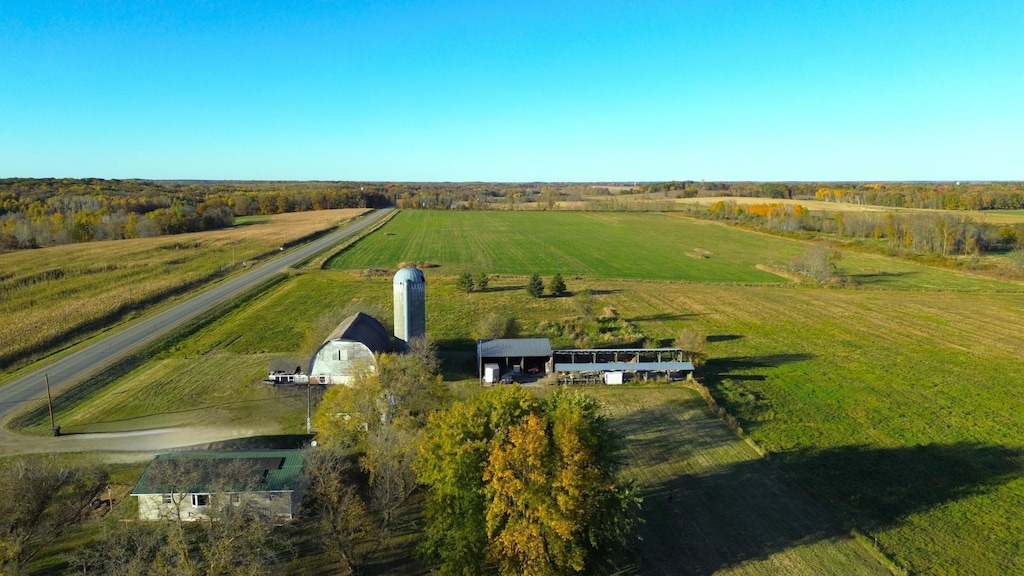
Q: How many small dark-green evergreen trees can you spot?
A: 4